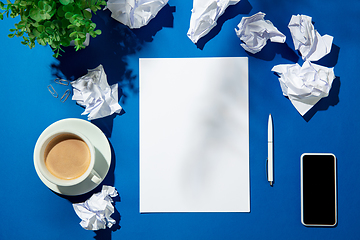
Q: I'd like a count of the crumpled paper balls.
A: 7